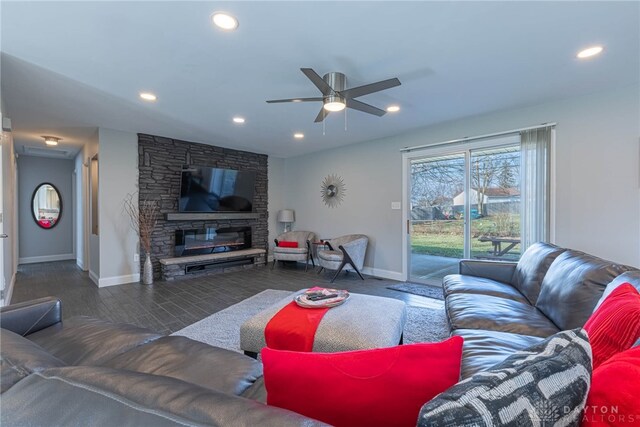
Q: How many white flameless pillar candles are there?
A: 0